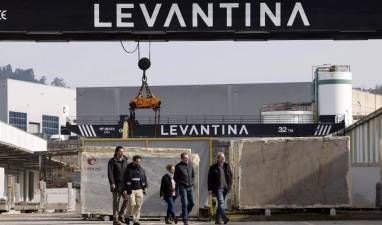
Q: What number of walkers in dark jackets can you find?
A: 5